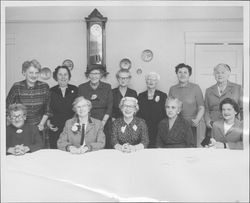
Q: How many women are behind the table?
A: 12